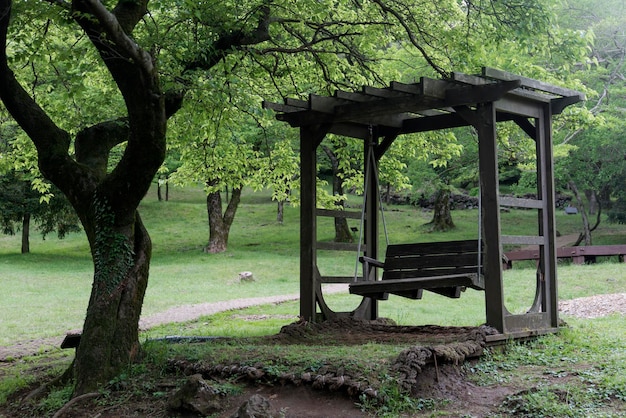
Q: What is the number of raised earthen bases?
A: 1